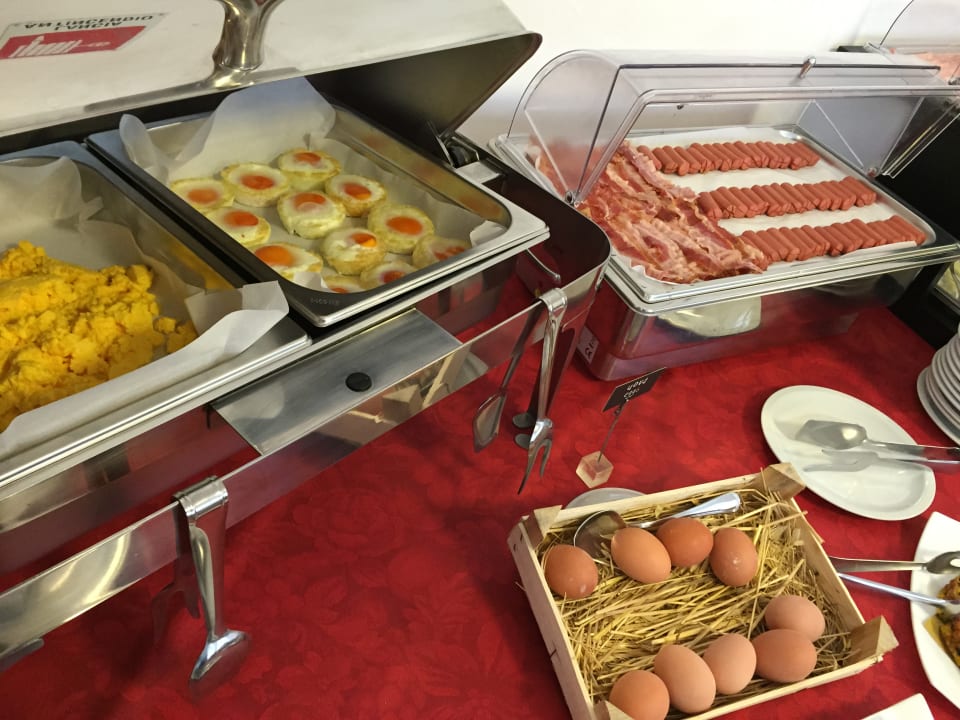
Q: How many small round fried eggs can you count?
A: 12